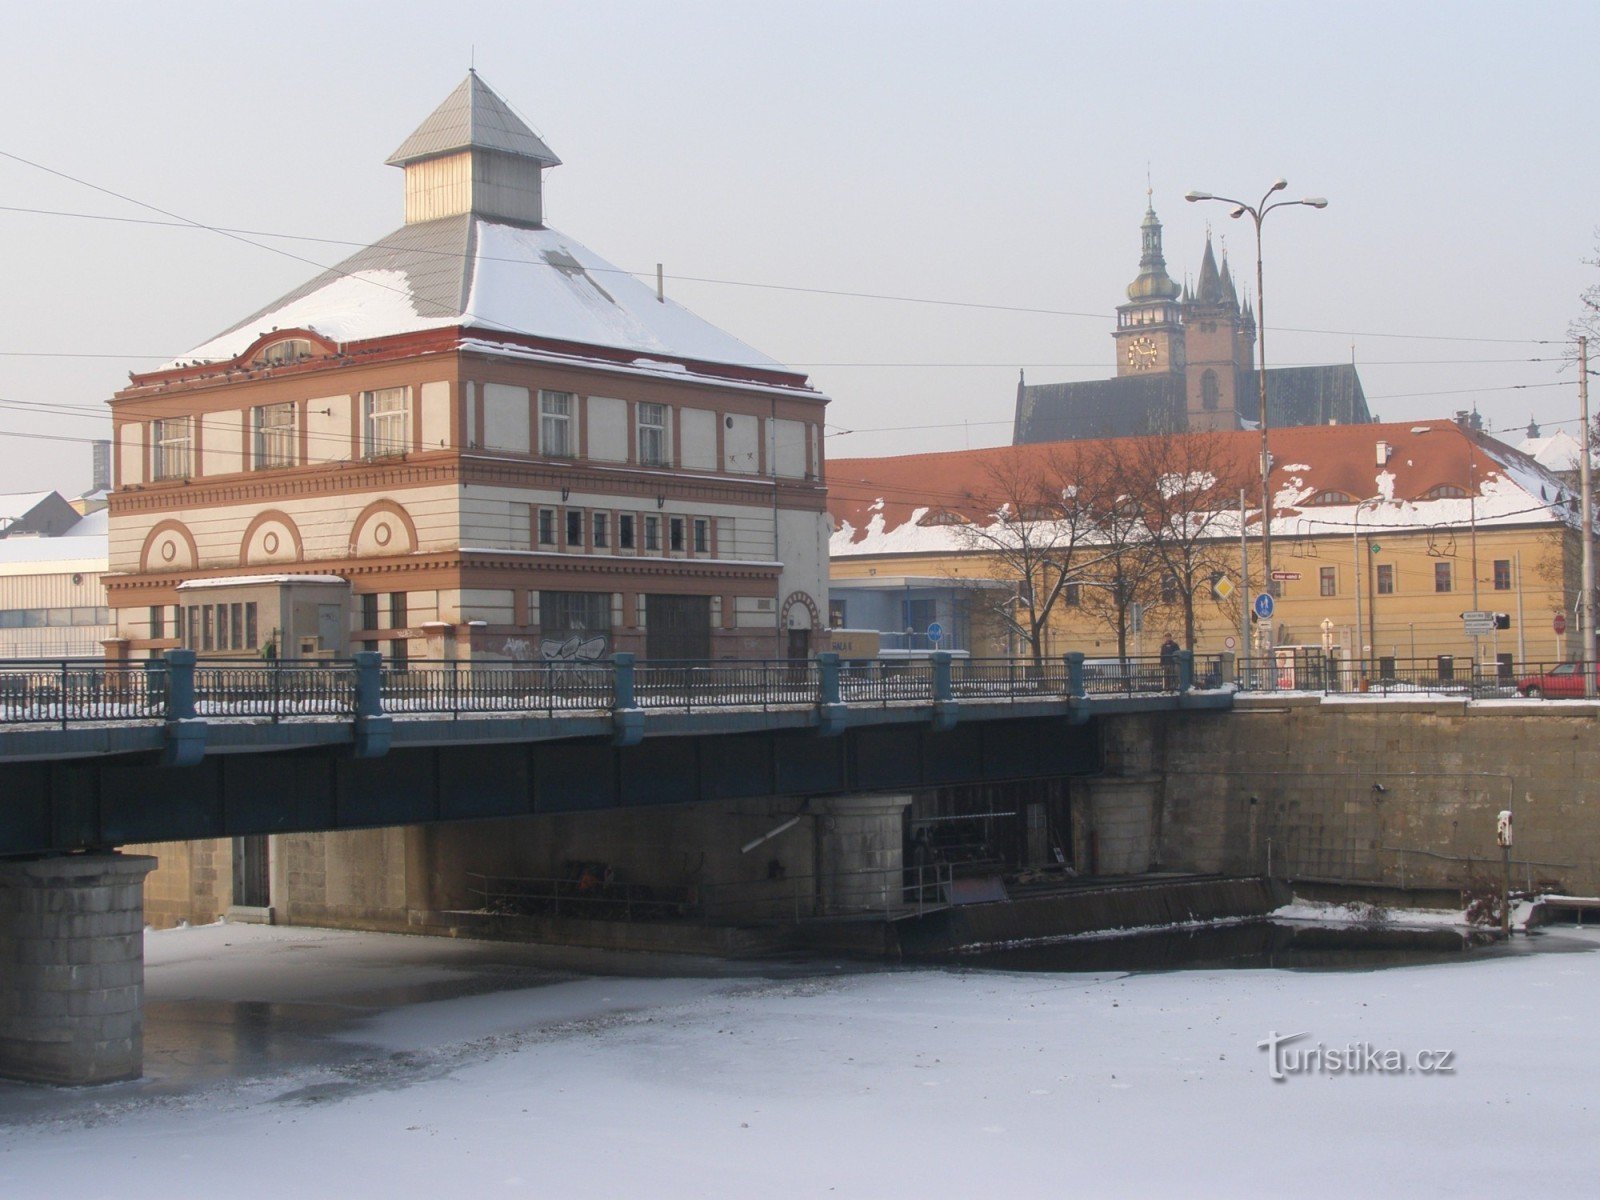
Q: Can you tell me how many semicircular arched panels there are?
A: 3